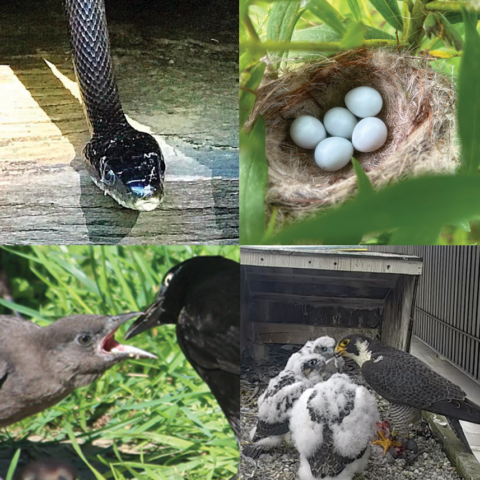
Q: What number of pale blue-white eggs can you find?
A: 5